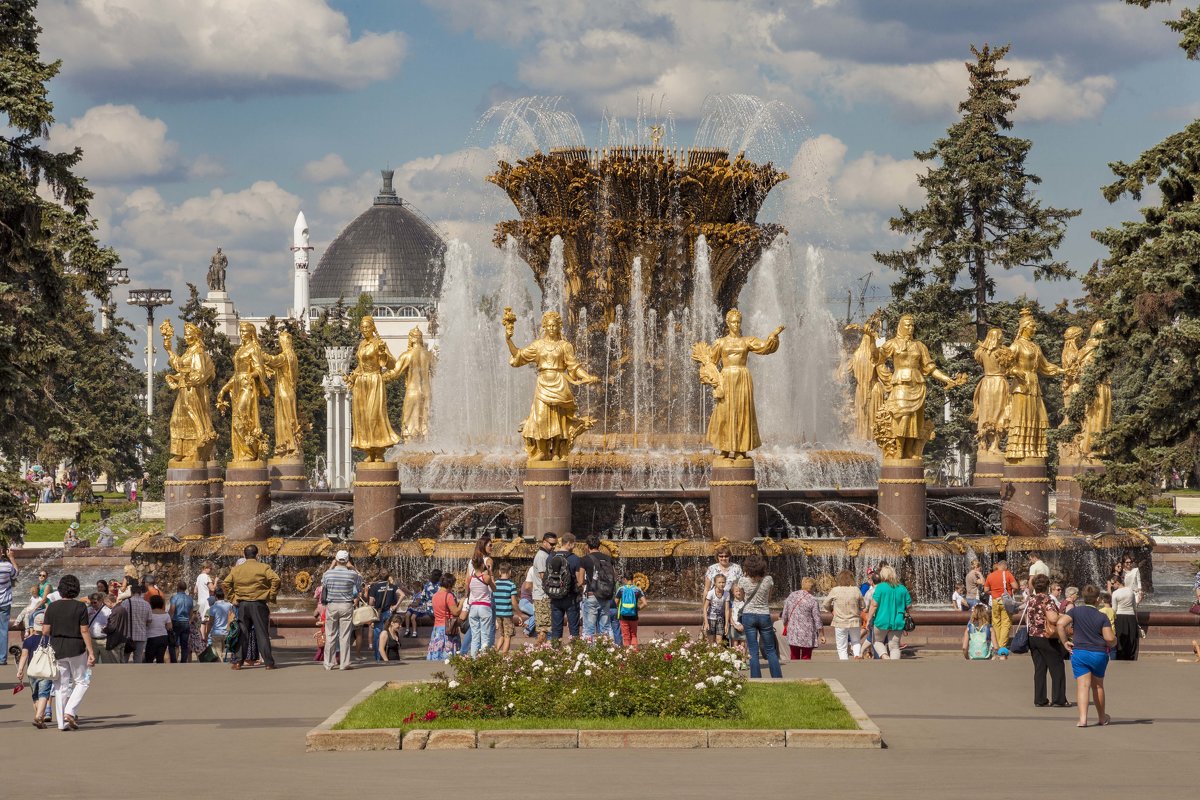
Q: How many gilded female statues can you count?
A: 13